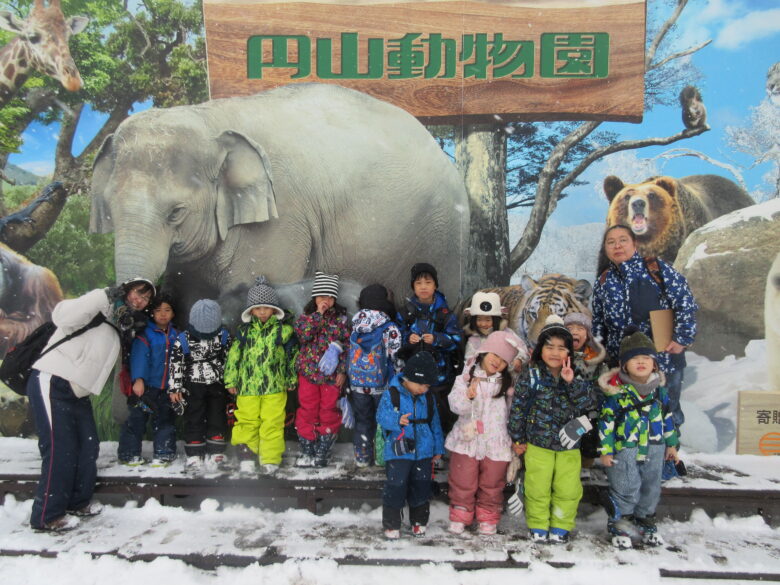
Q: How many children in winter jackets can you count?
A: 12